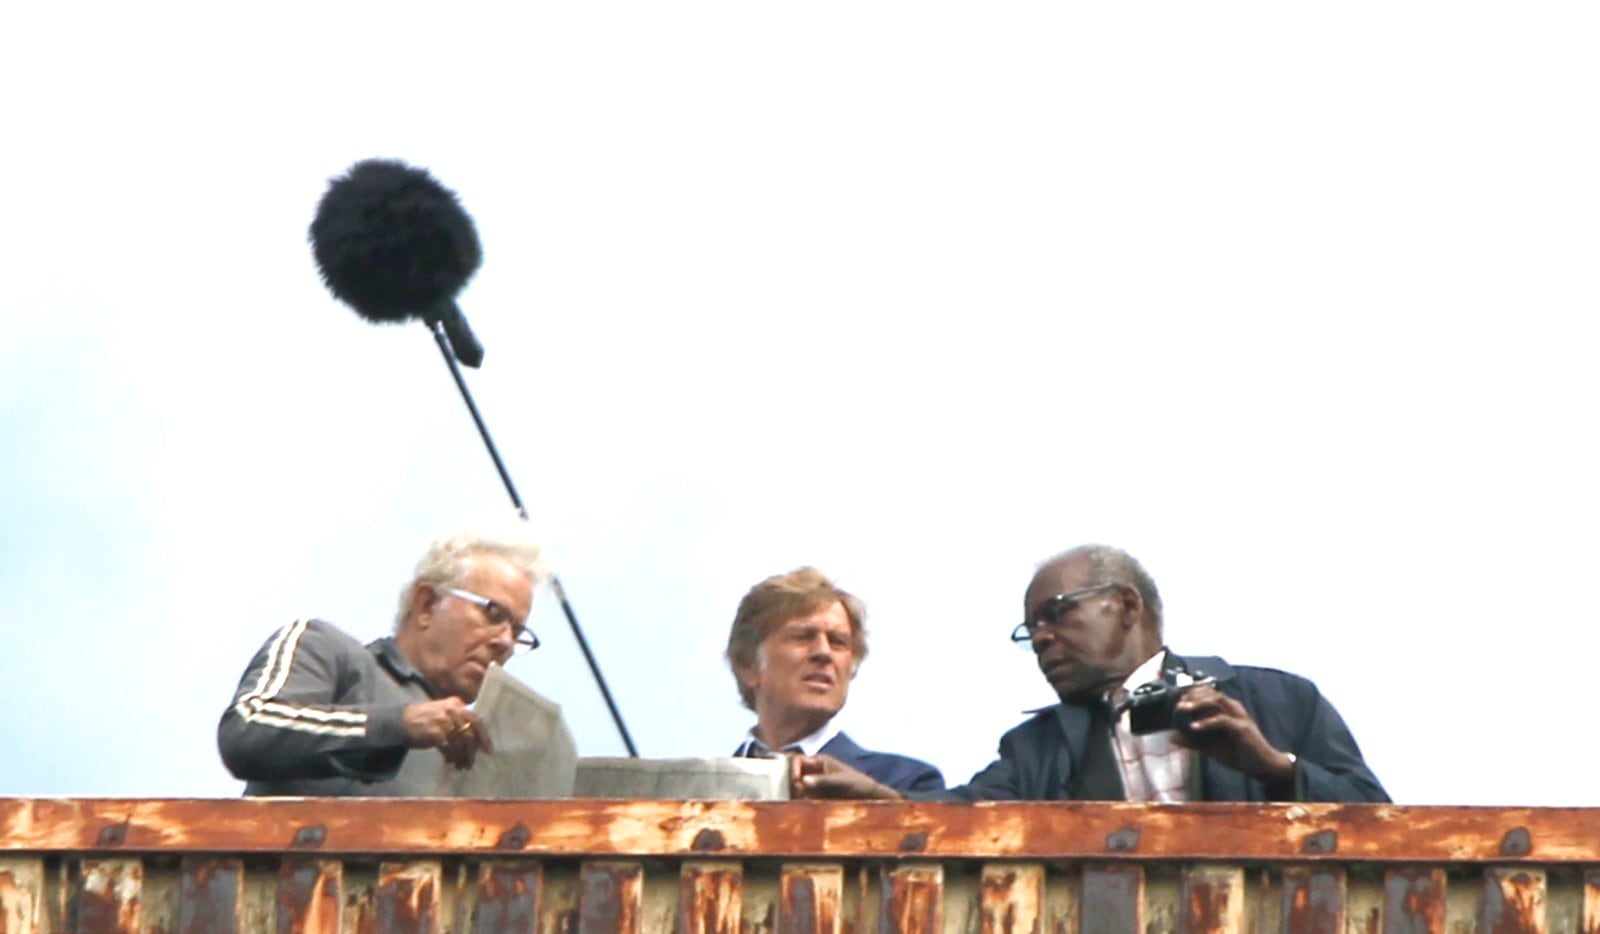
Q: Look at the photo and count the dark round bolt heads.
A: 8